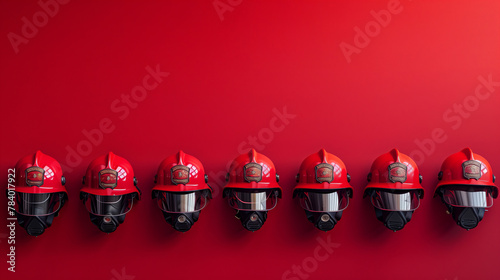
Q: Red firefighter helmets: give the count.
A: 7